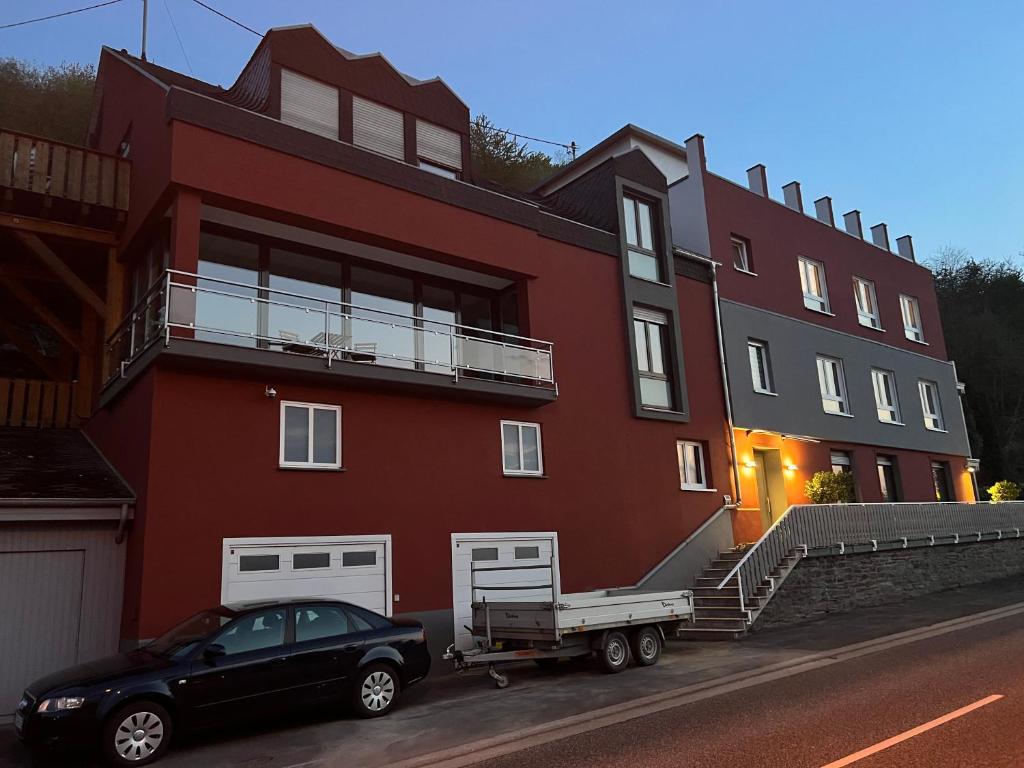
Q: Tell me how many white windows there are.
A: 11